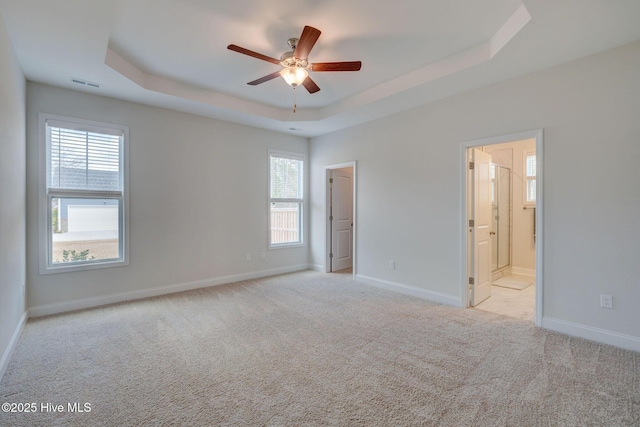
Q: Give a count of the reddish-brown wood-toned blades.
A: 5